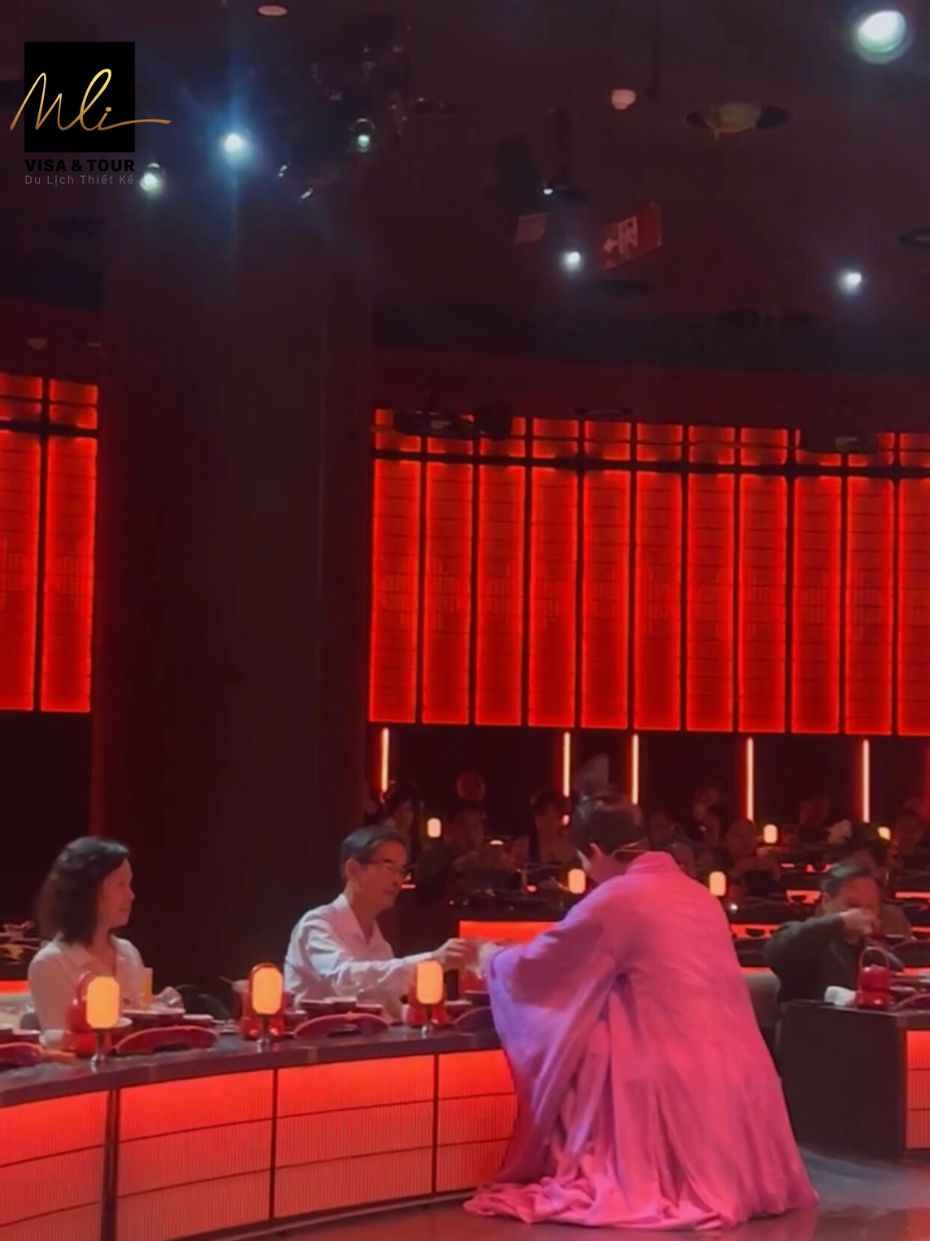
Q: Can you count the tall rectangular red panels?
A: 13